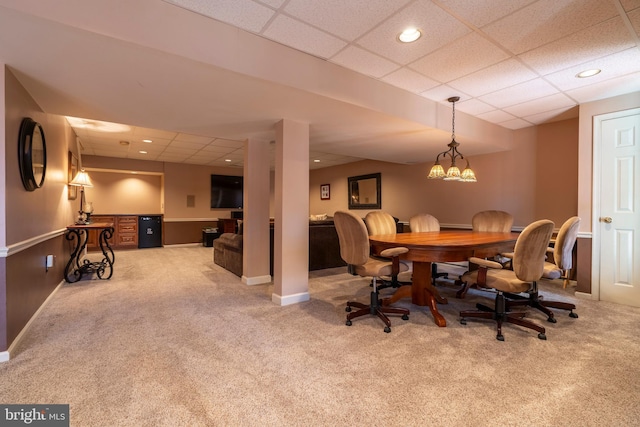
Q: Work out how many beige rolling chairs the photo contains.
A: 6